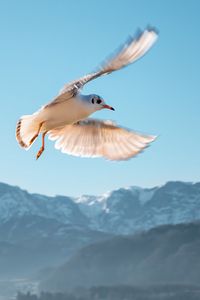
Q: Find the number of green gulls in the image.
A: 0